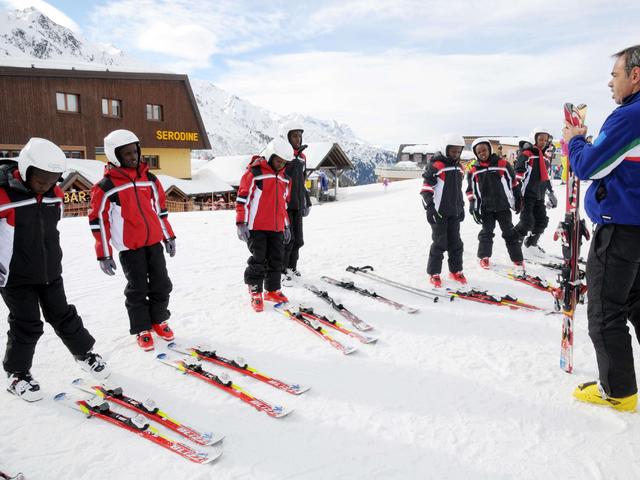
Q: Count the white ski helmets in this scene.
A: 7